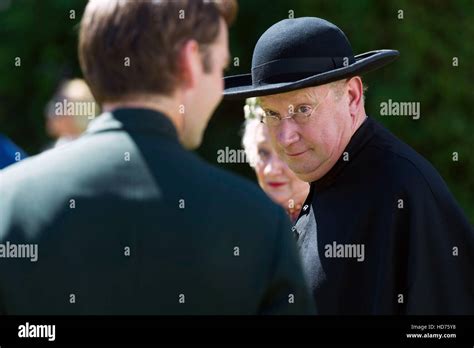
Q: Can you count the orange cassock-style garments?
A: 0